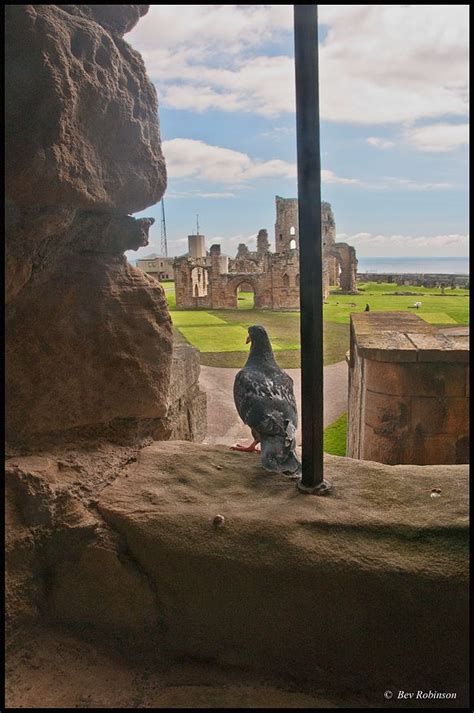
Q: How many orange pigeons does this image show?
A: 0